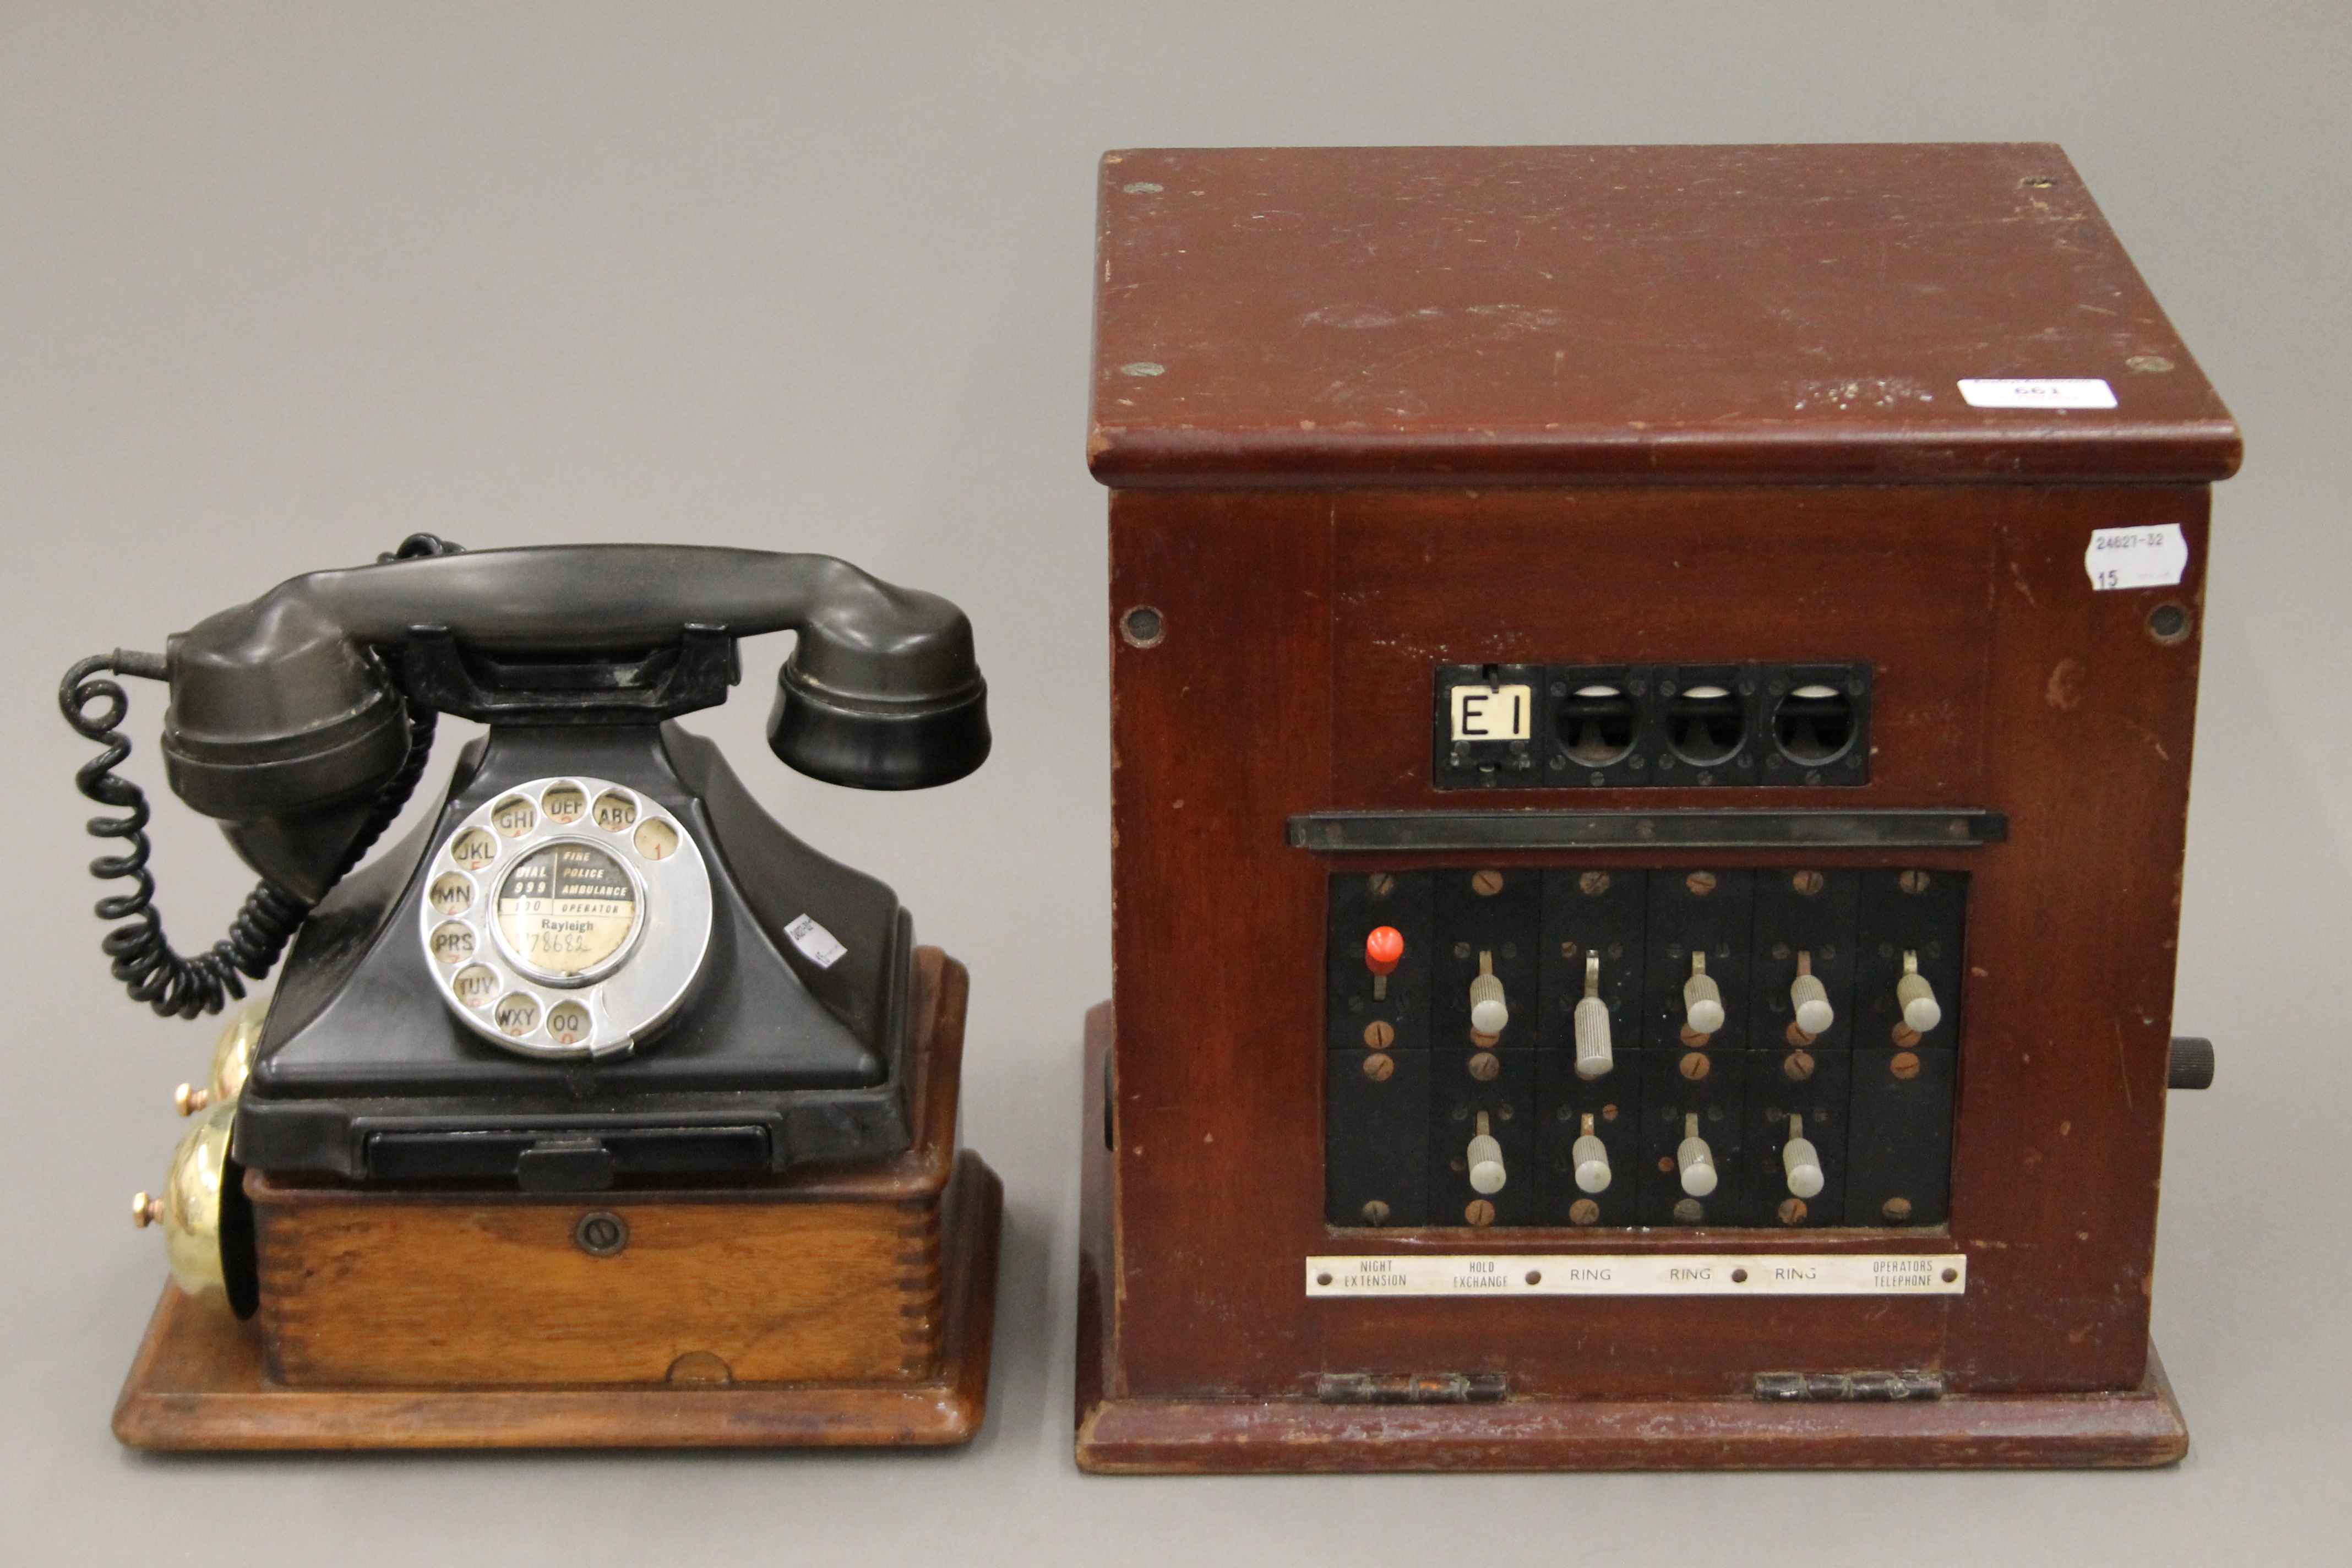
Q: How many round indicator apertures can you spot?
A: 3